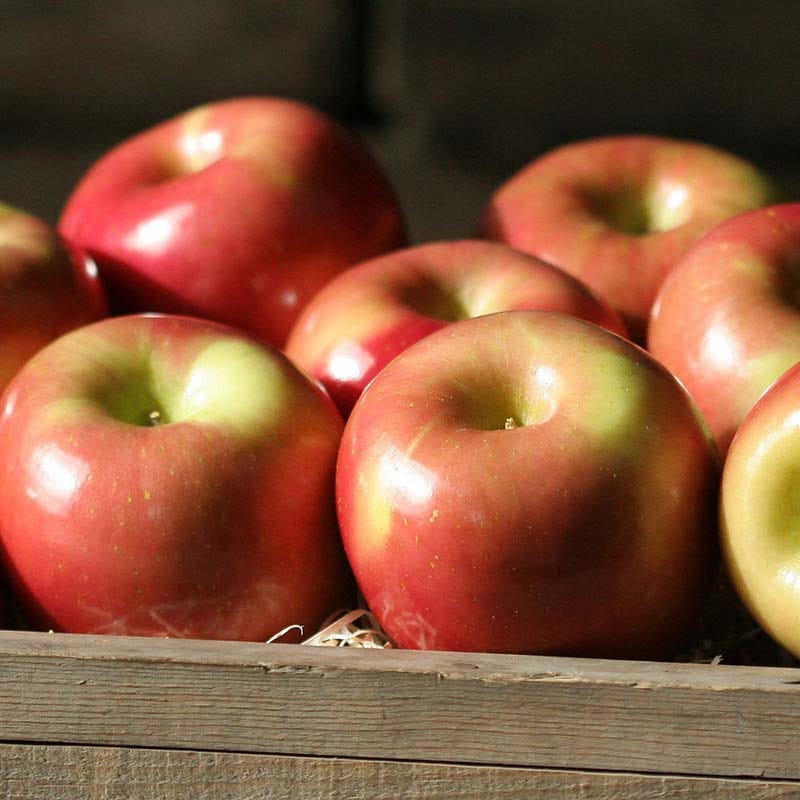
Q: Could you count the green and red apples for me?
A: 8